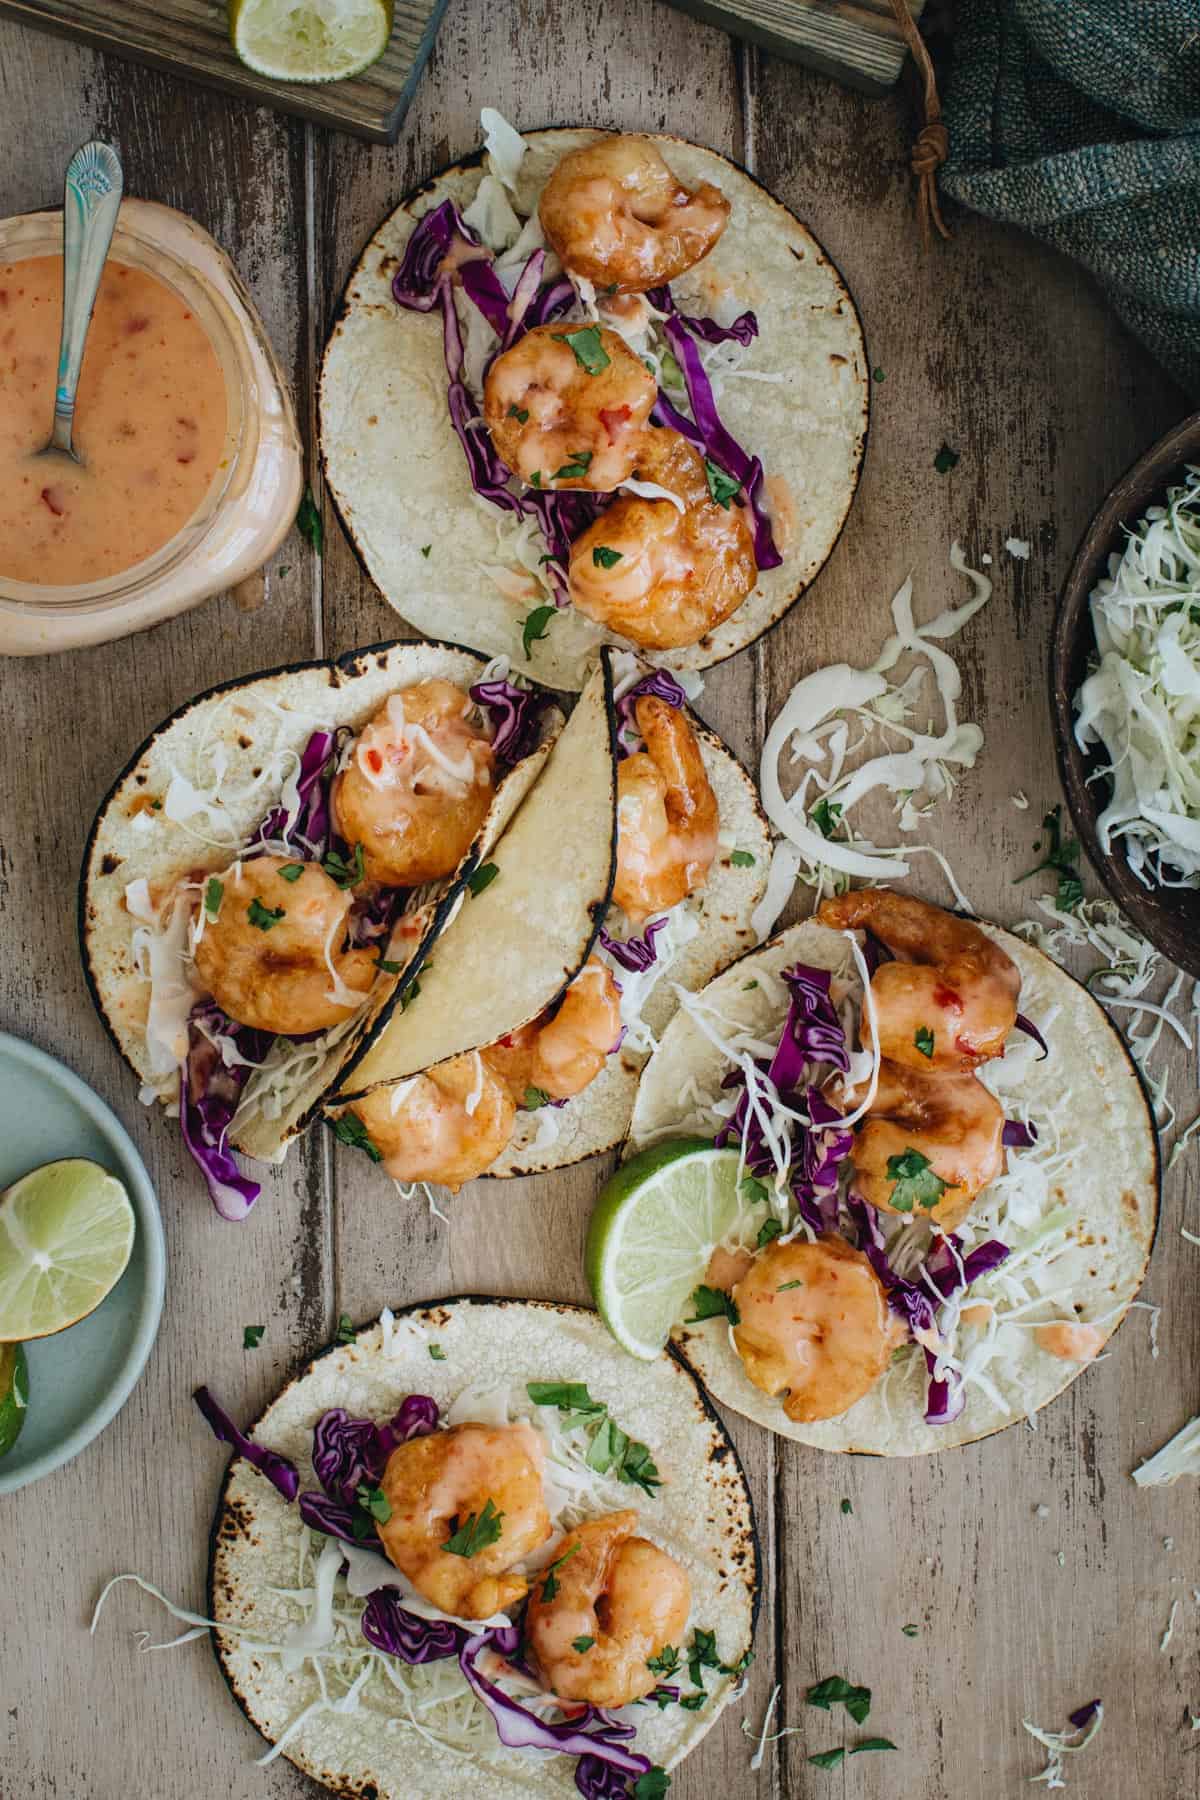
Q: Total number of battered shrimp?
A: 13